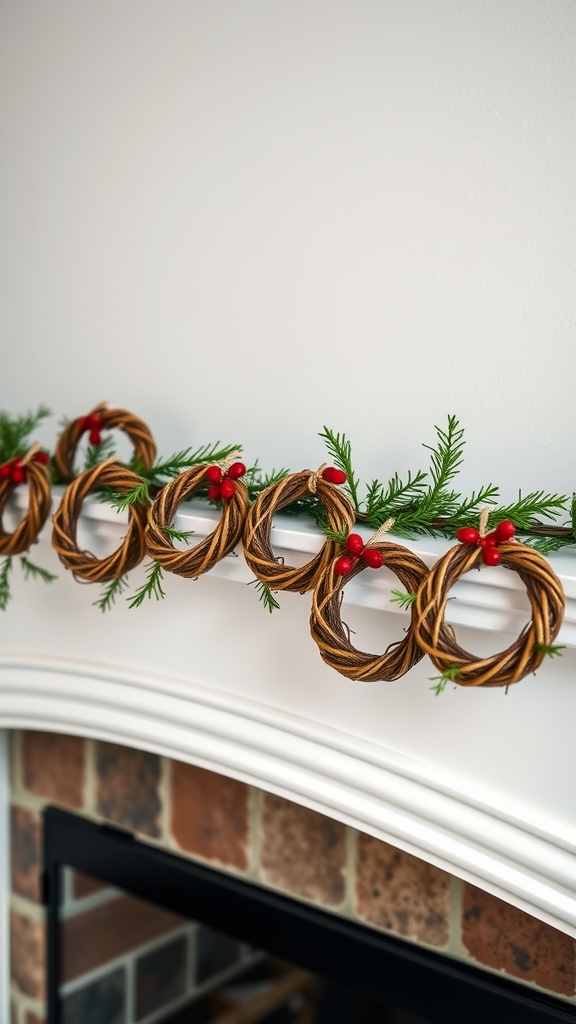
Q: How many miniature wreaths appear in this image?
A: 7